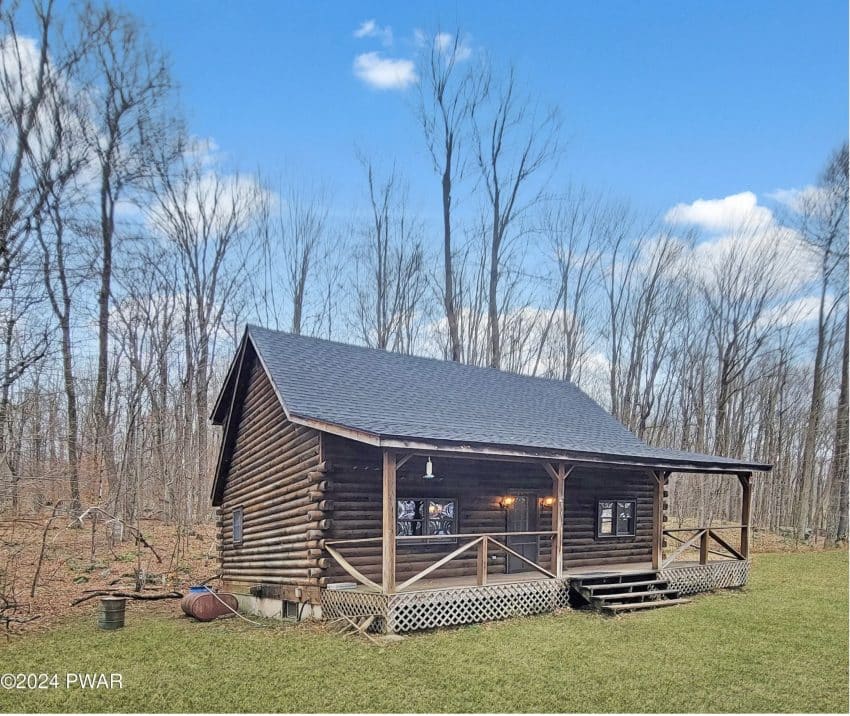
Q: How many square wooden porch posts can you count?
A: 4